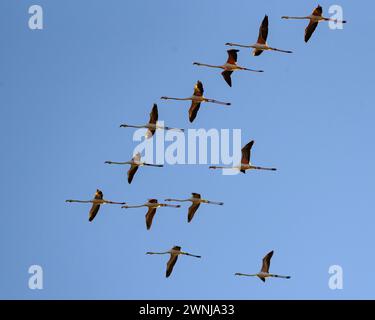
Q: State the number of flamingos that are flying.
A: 12